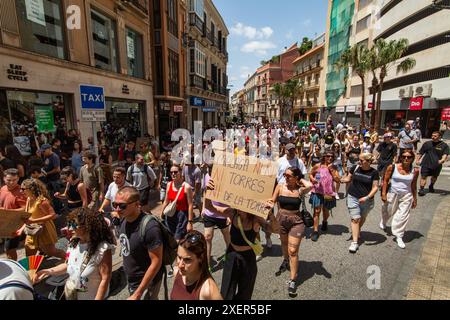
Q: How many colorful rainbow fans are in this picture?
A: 1